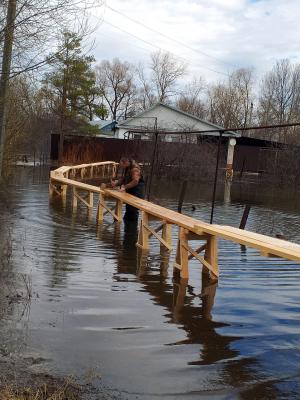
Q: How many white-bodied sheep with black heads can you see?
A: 0